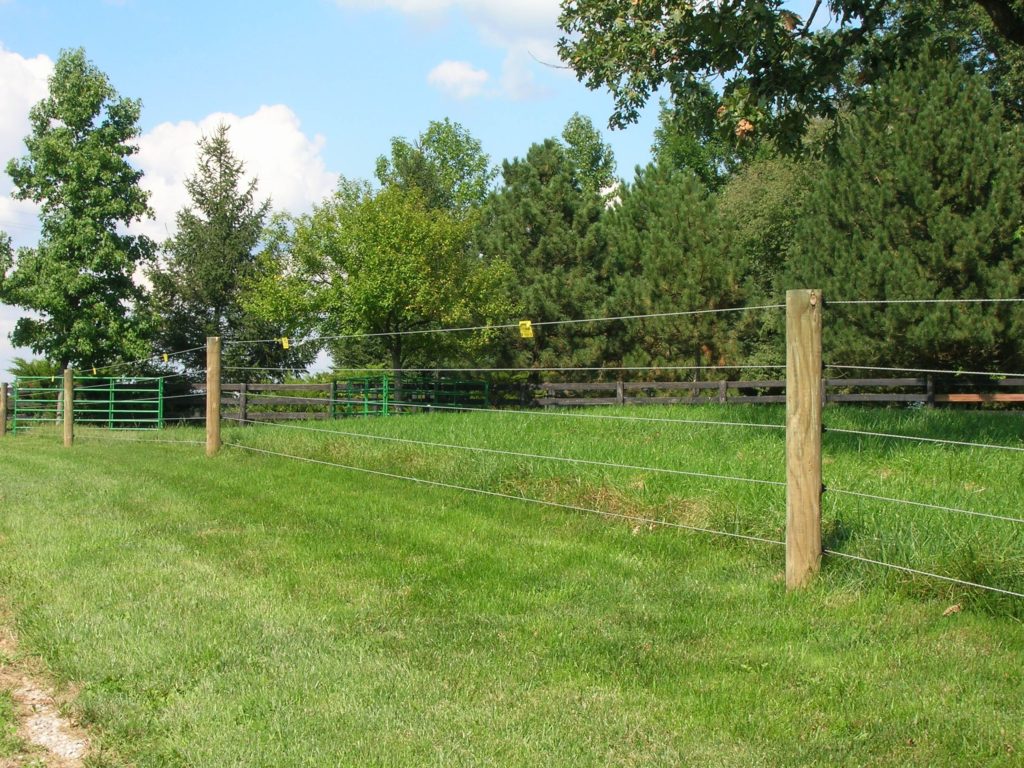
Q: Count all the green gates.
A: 2